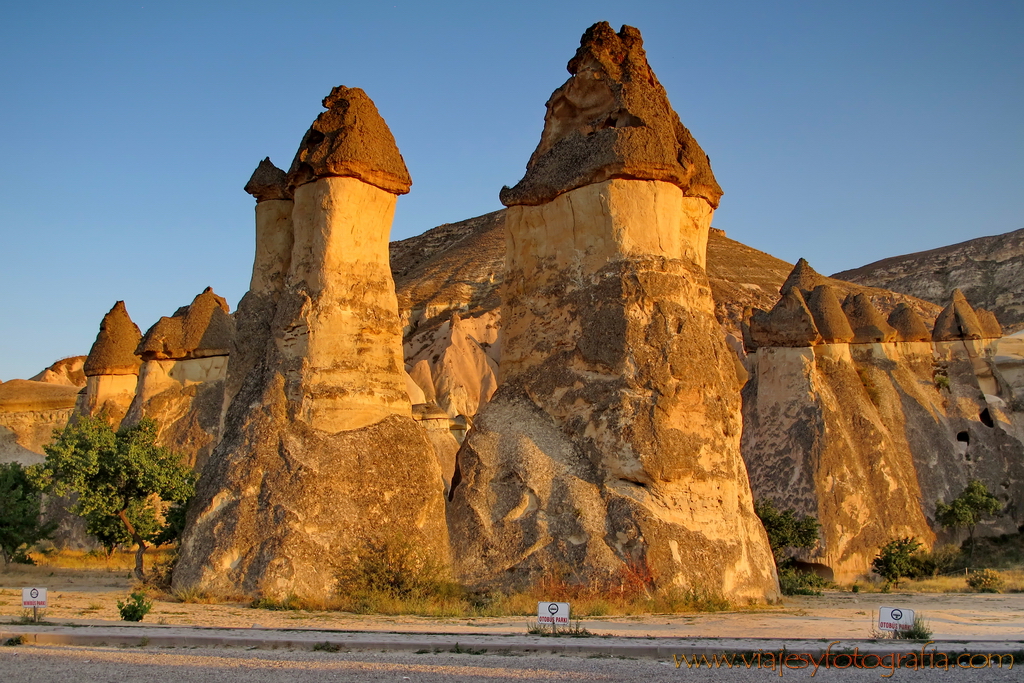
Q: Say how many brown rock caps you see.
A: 12